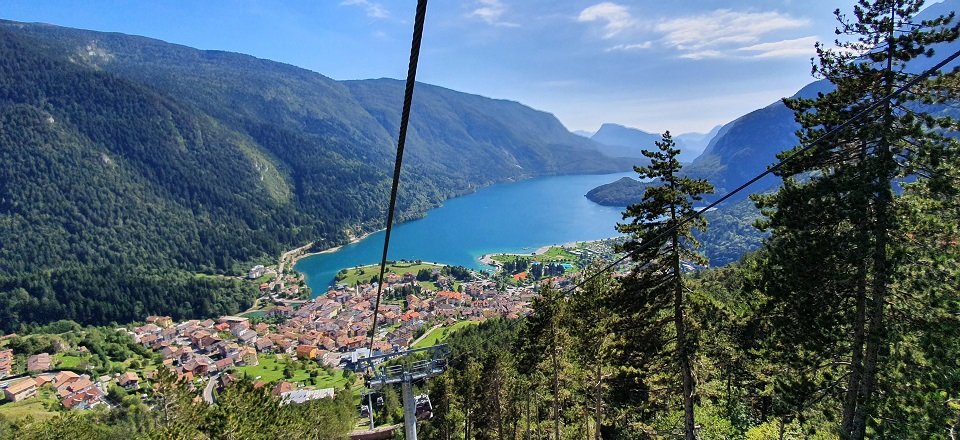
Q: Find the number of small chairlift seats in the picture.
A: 3